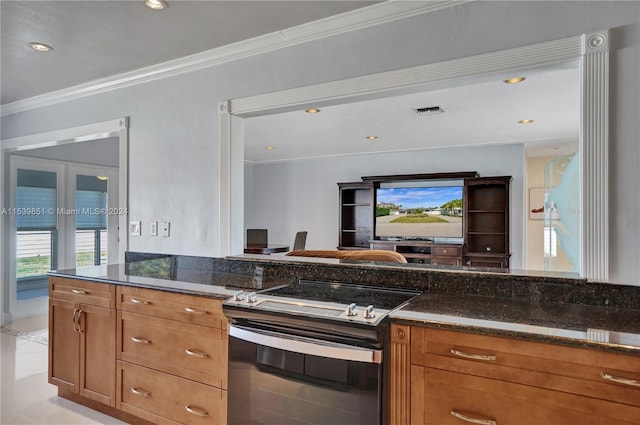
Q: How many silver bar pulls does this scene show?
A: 12